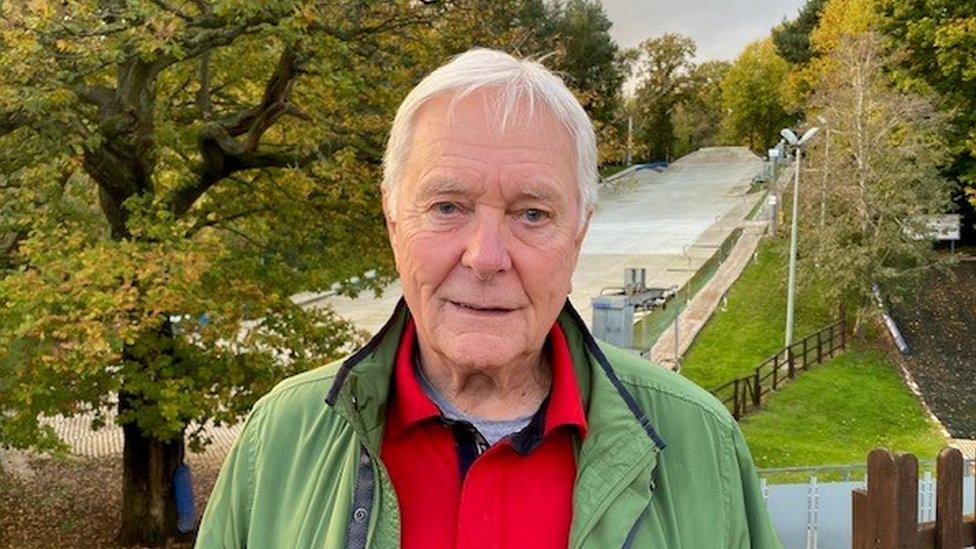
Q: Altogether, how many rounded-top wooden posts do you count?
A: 3